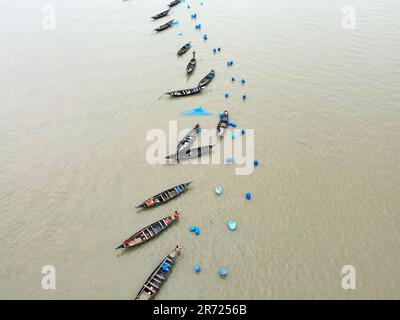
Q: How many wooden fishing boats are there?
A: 13